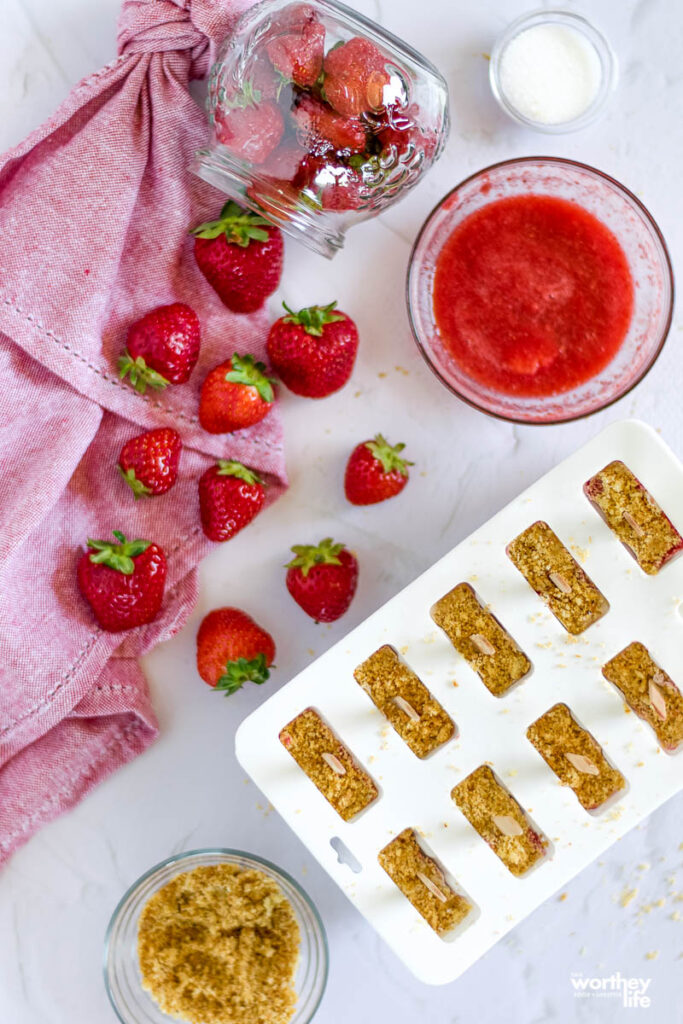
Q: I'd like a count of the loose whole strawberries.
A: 10